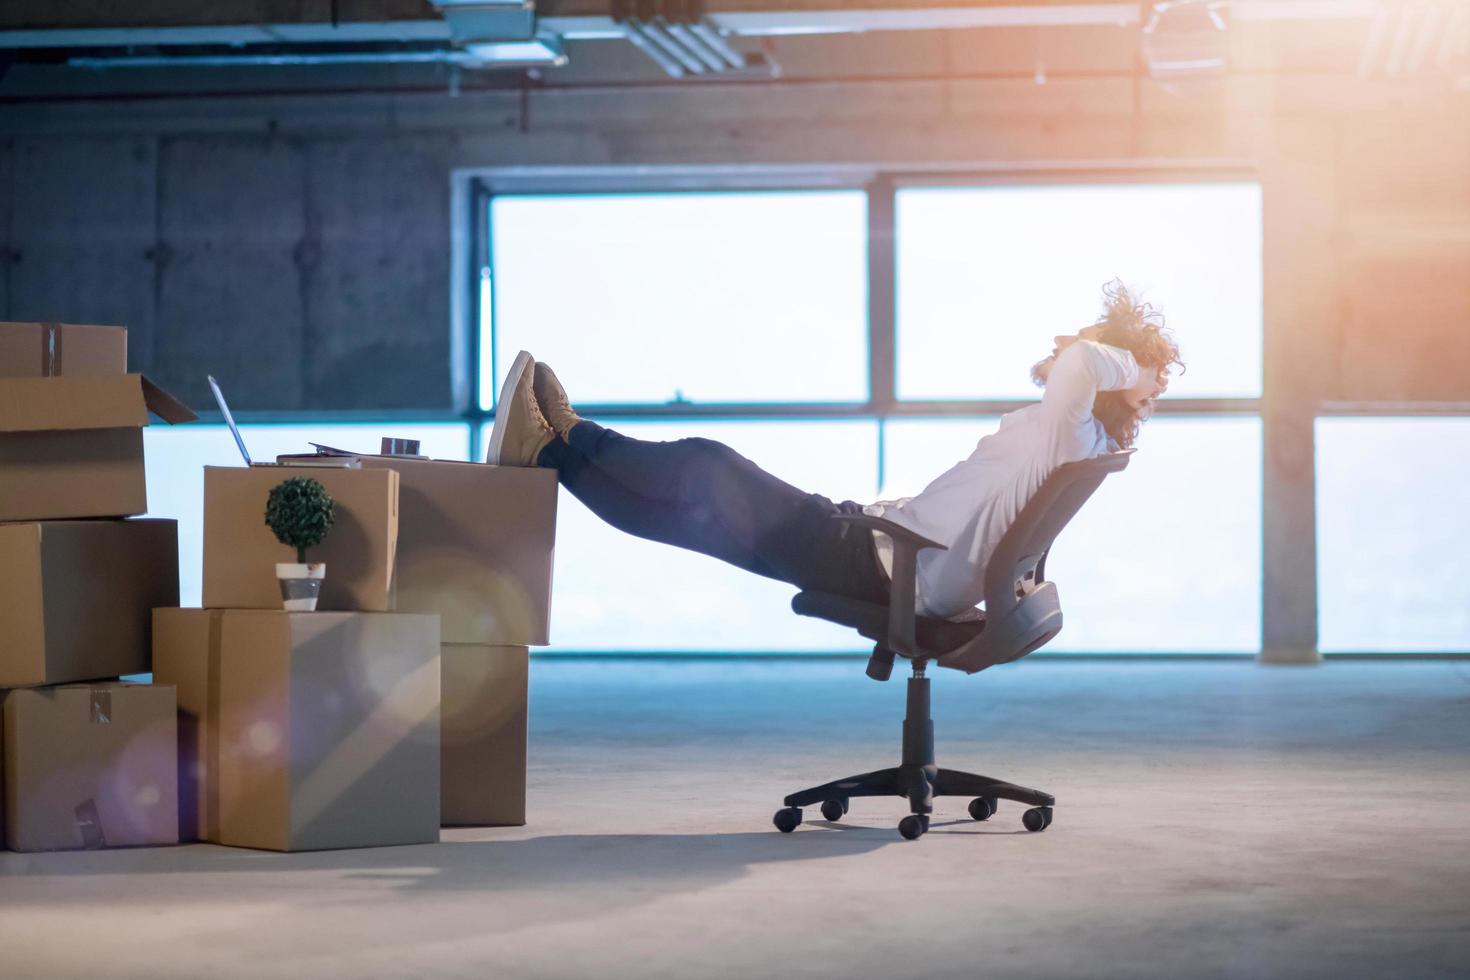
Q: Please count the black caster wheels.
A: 5